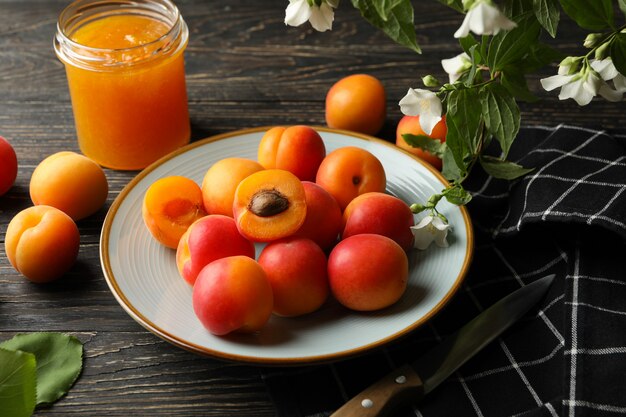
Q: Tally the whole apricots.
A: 14